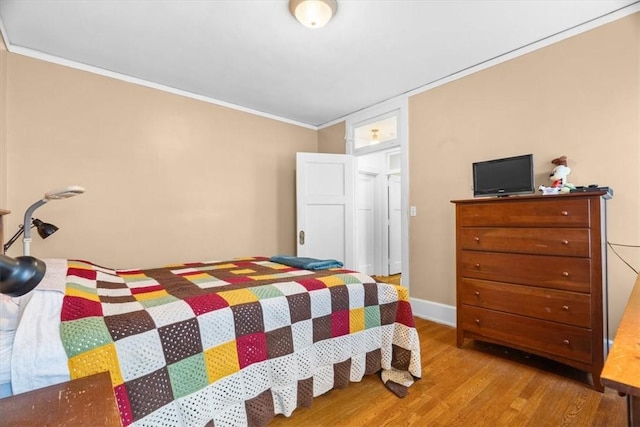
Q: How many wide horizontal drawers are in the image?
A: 5